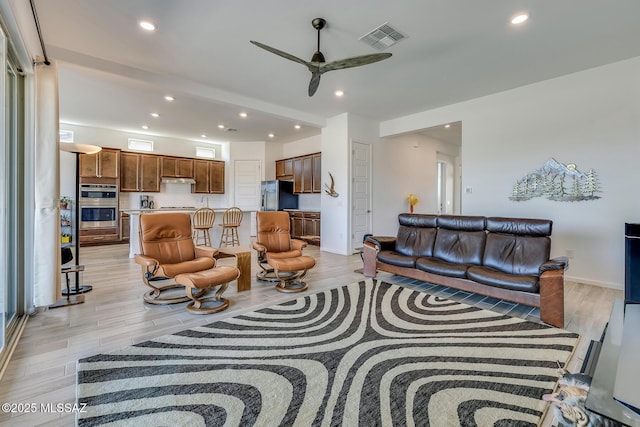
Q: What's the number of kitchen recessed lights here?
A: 8